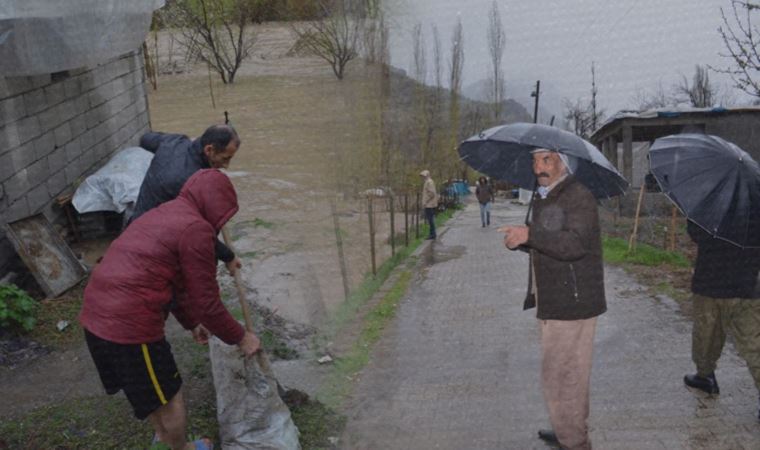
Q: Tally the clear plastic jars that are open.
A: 0